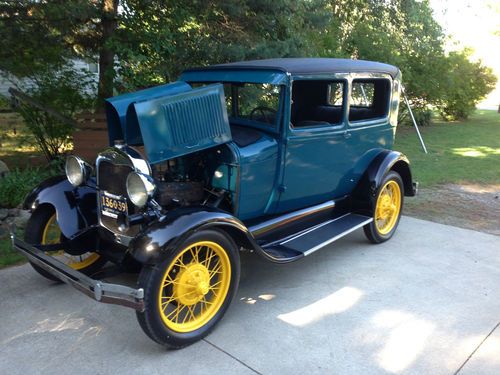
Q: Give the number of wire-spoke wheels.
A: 3